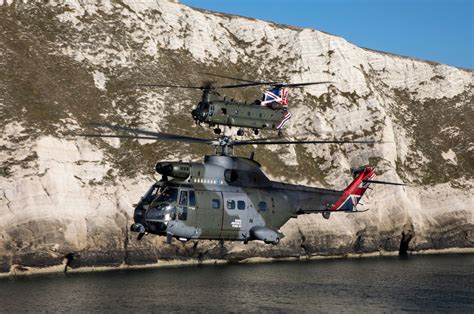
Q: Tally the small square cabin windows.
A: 4